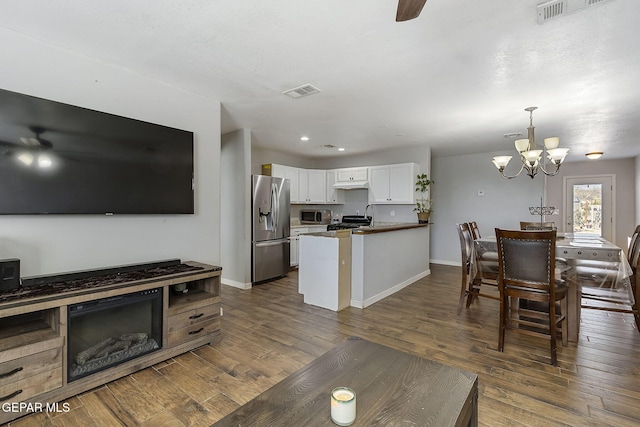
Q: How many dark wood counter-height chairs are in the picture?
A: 6